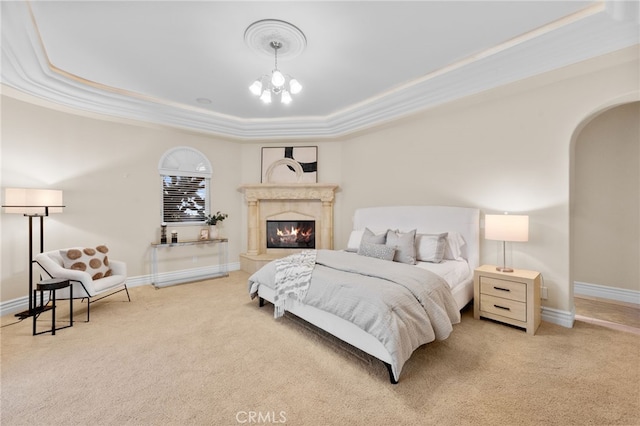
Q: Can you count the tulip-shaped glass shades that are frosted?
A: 5